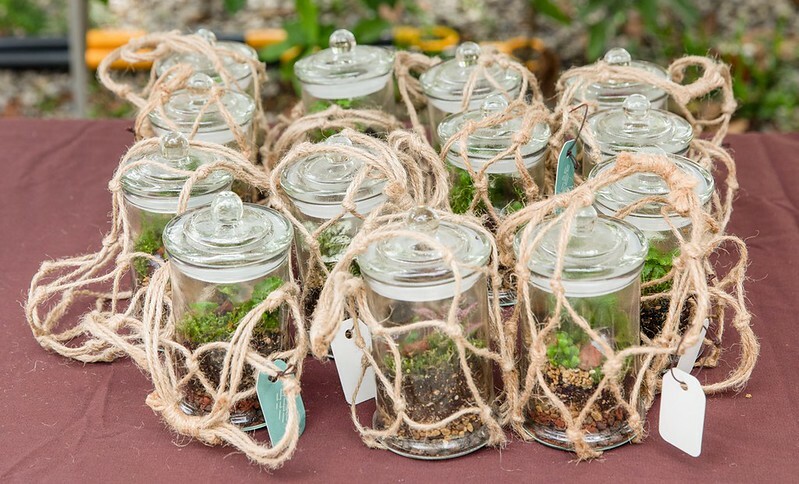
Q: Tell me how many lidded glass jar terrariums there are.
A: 13